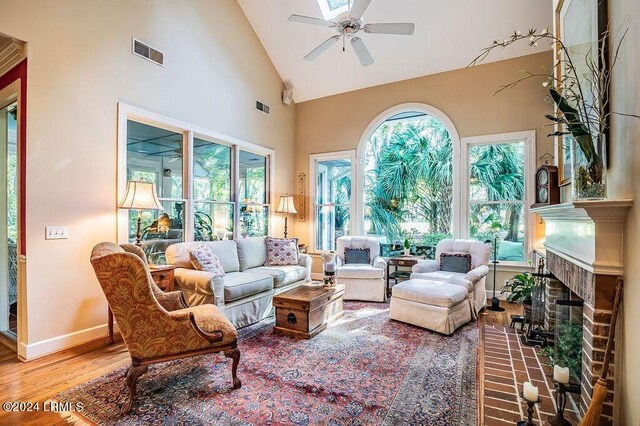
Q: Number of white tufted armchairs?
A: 2